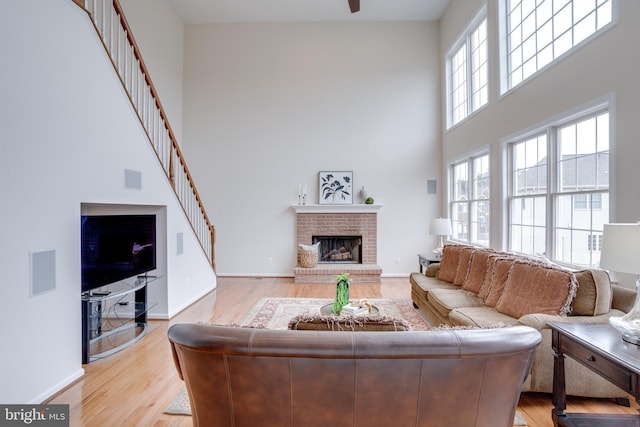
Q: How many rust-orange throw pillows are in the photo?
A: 6